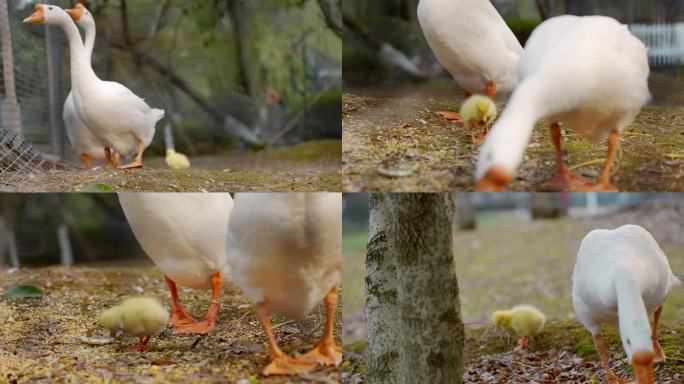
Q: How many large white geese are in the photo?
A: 7